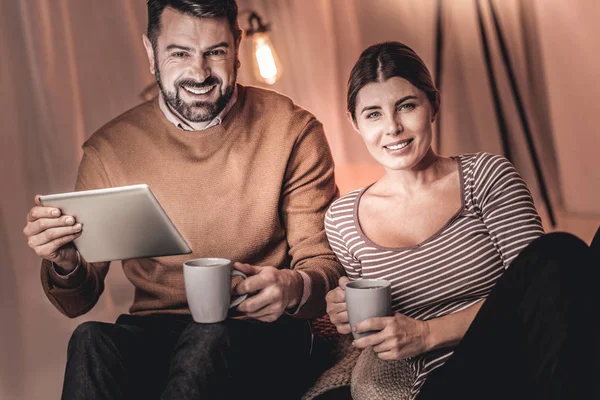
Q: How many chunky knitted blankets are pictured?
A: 1